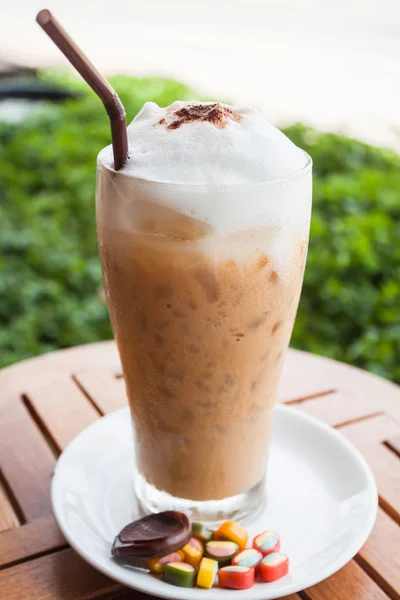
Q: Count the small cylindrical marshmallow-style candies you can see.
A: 11